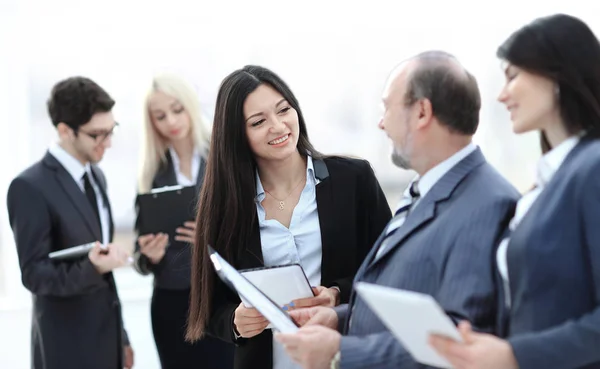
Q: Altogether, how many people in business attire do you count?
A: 5